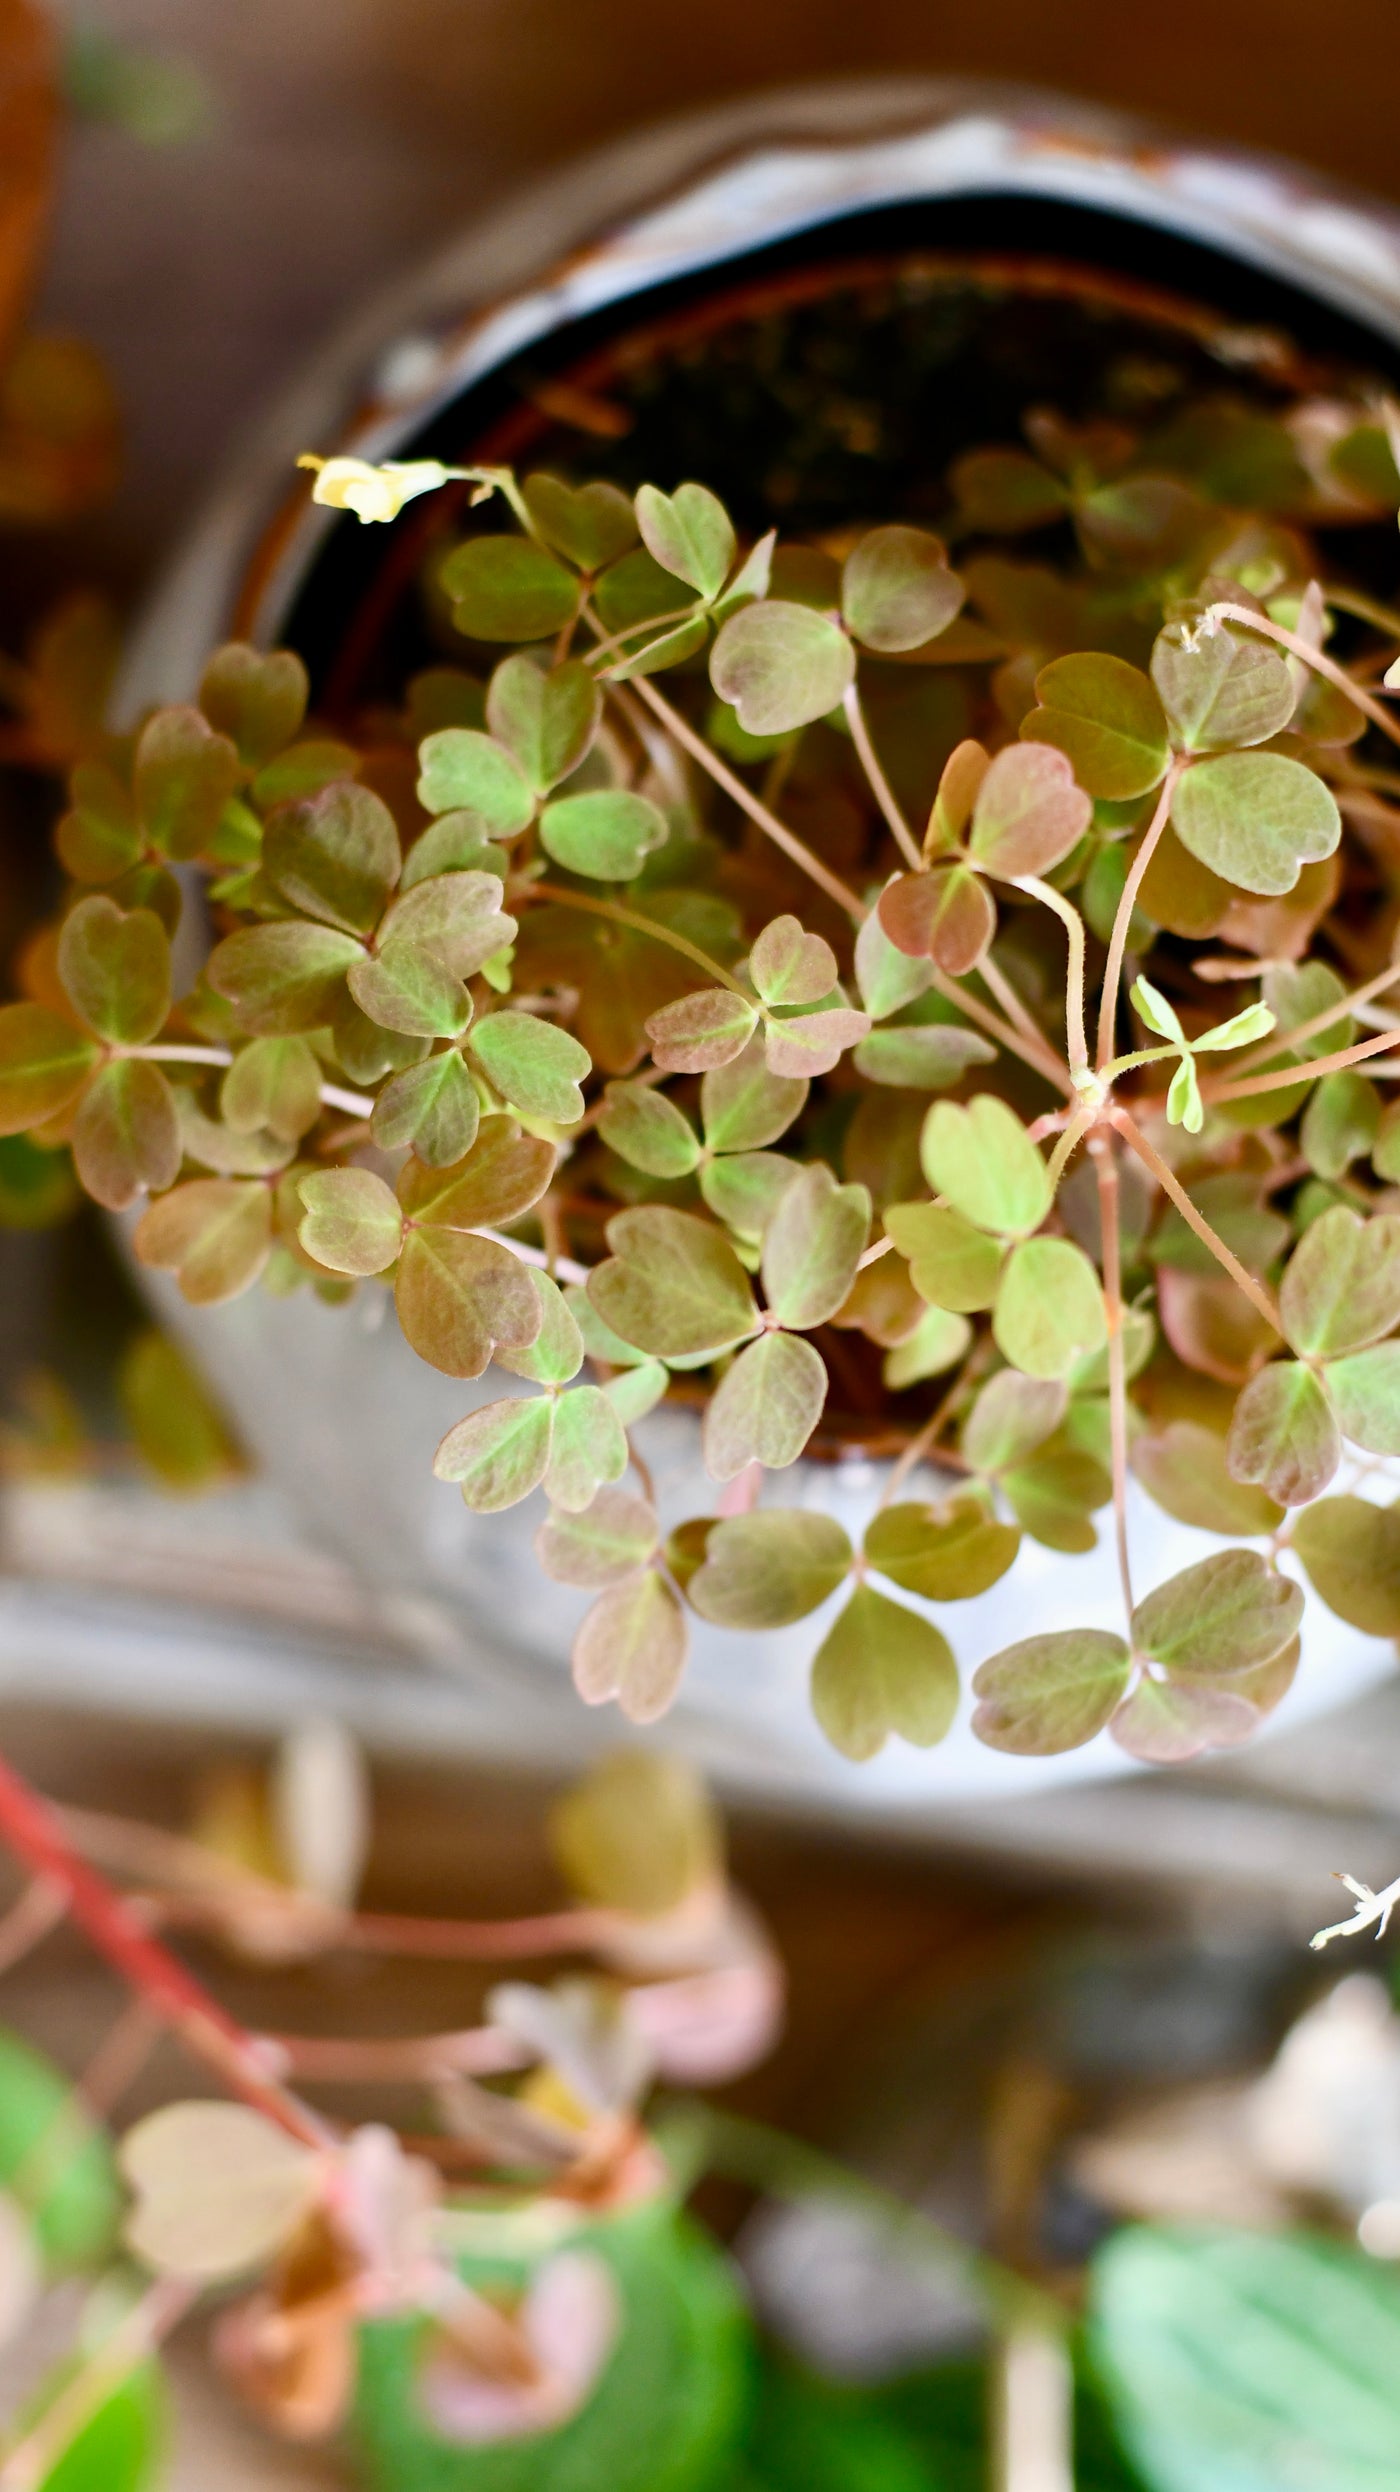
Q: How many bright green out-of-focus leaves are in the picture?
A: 4